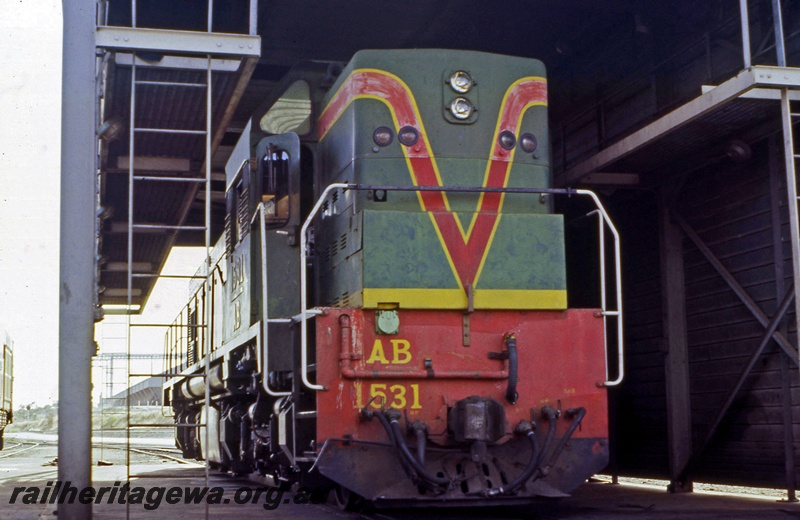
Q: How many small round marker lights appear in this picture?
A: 4